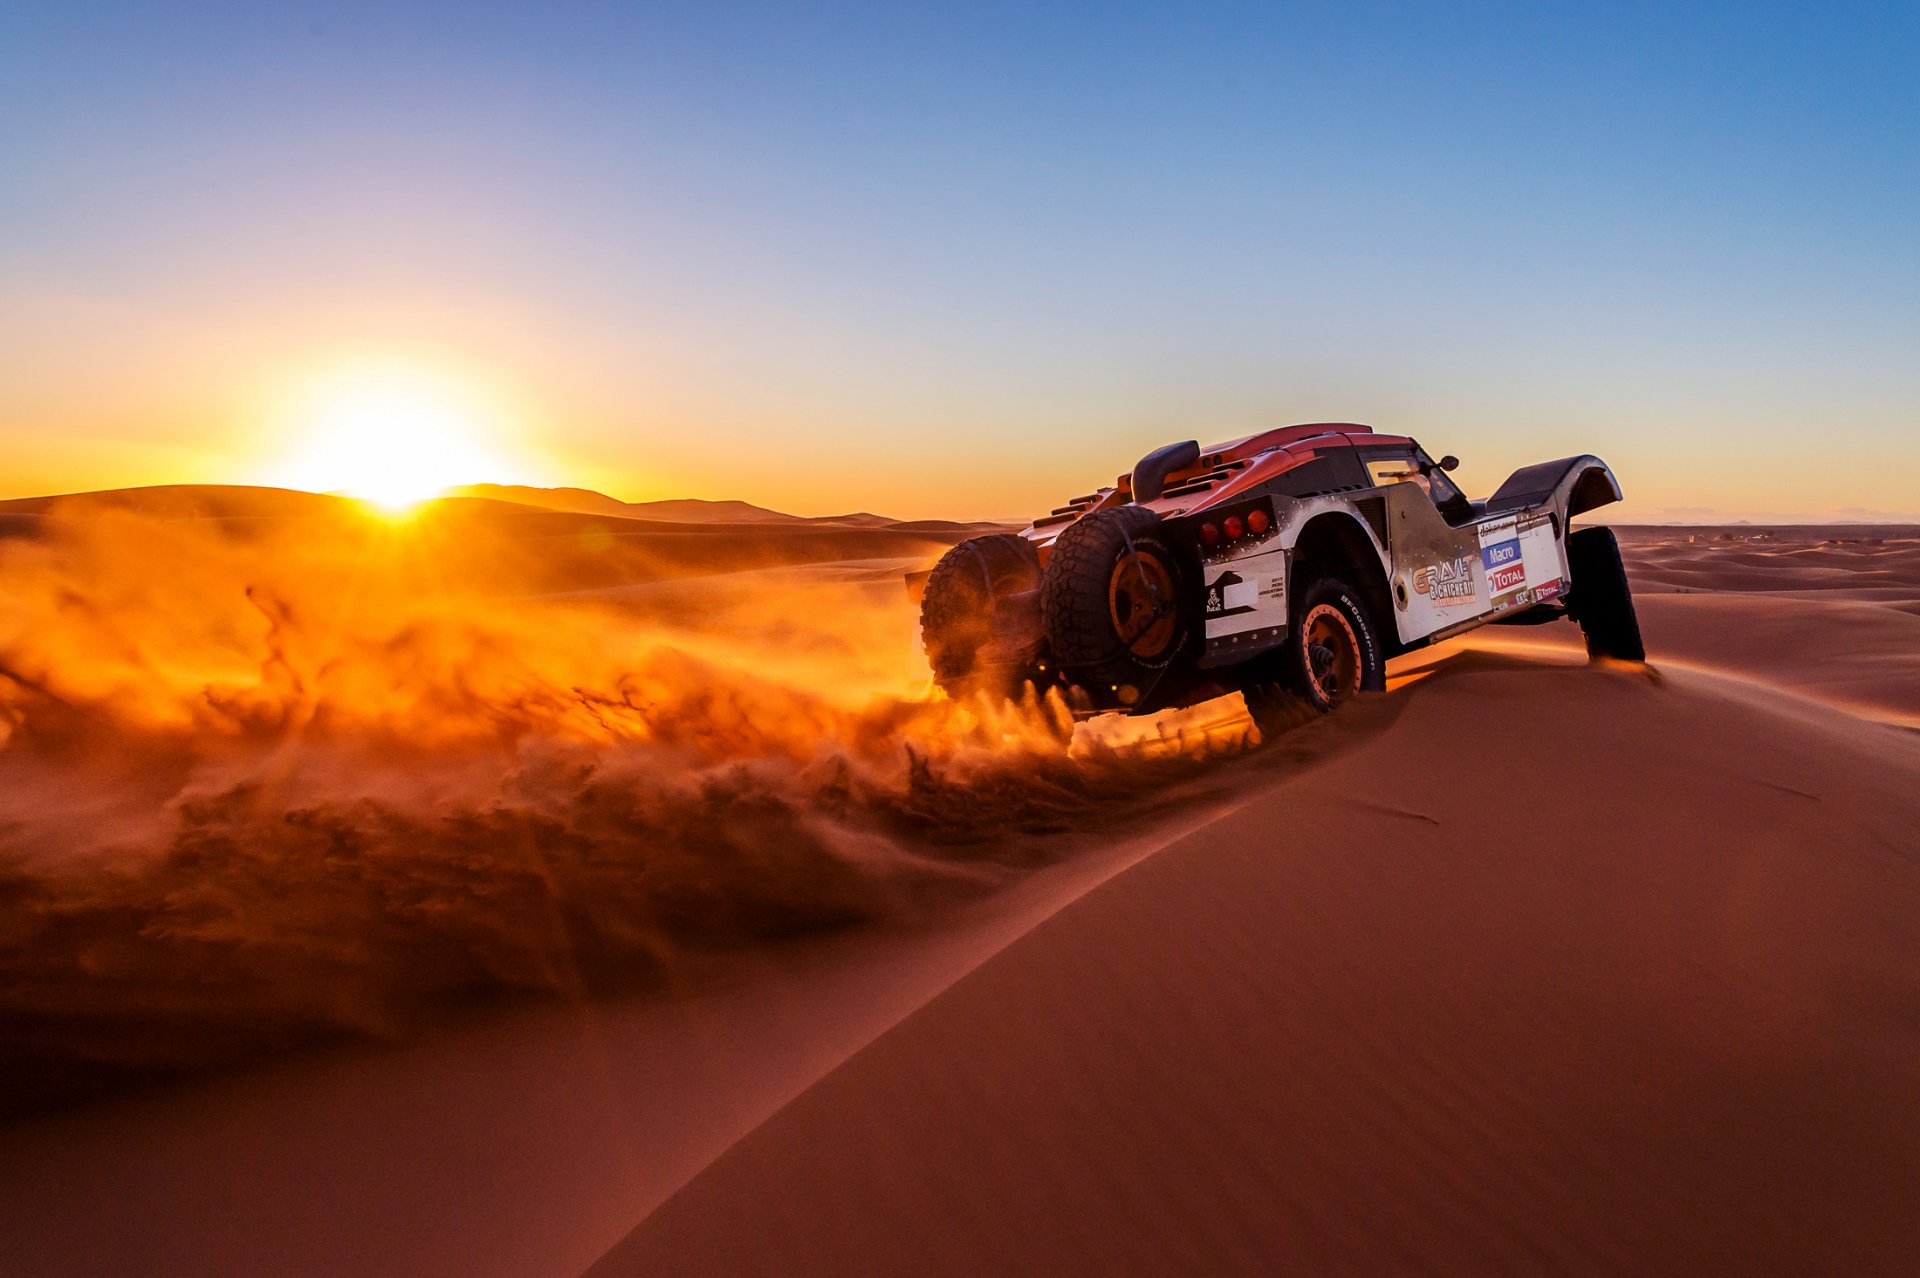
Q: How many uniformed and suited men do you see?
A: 0